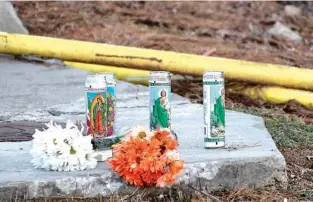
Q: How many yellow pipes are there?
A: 2